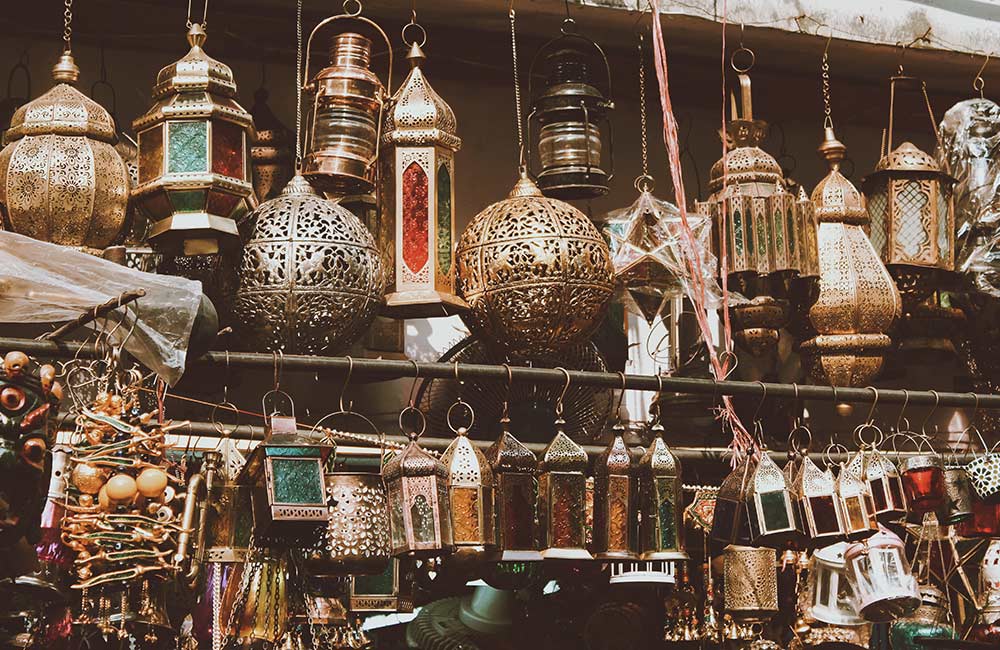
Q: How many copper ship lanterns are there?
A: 1